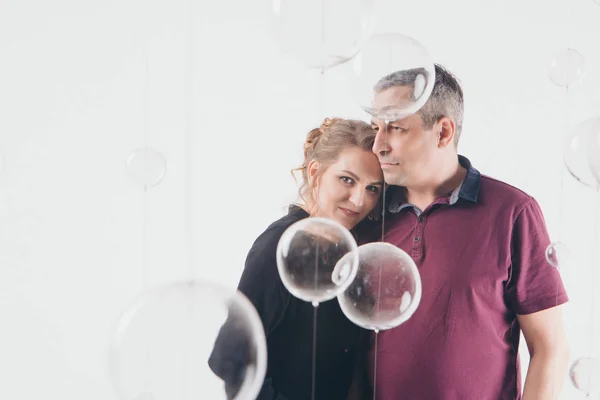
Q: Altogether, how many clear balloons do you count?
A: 10